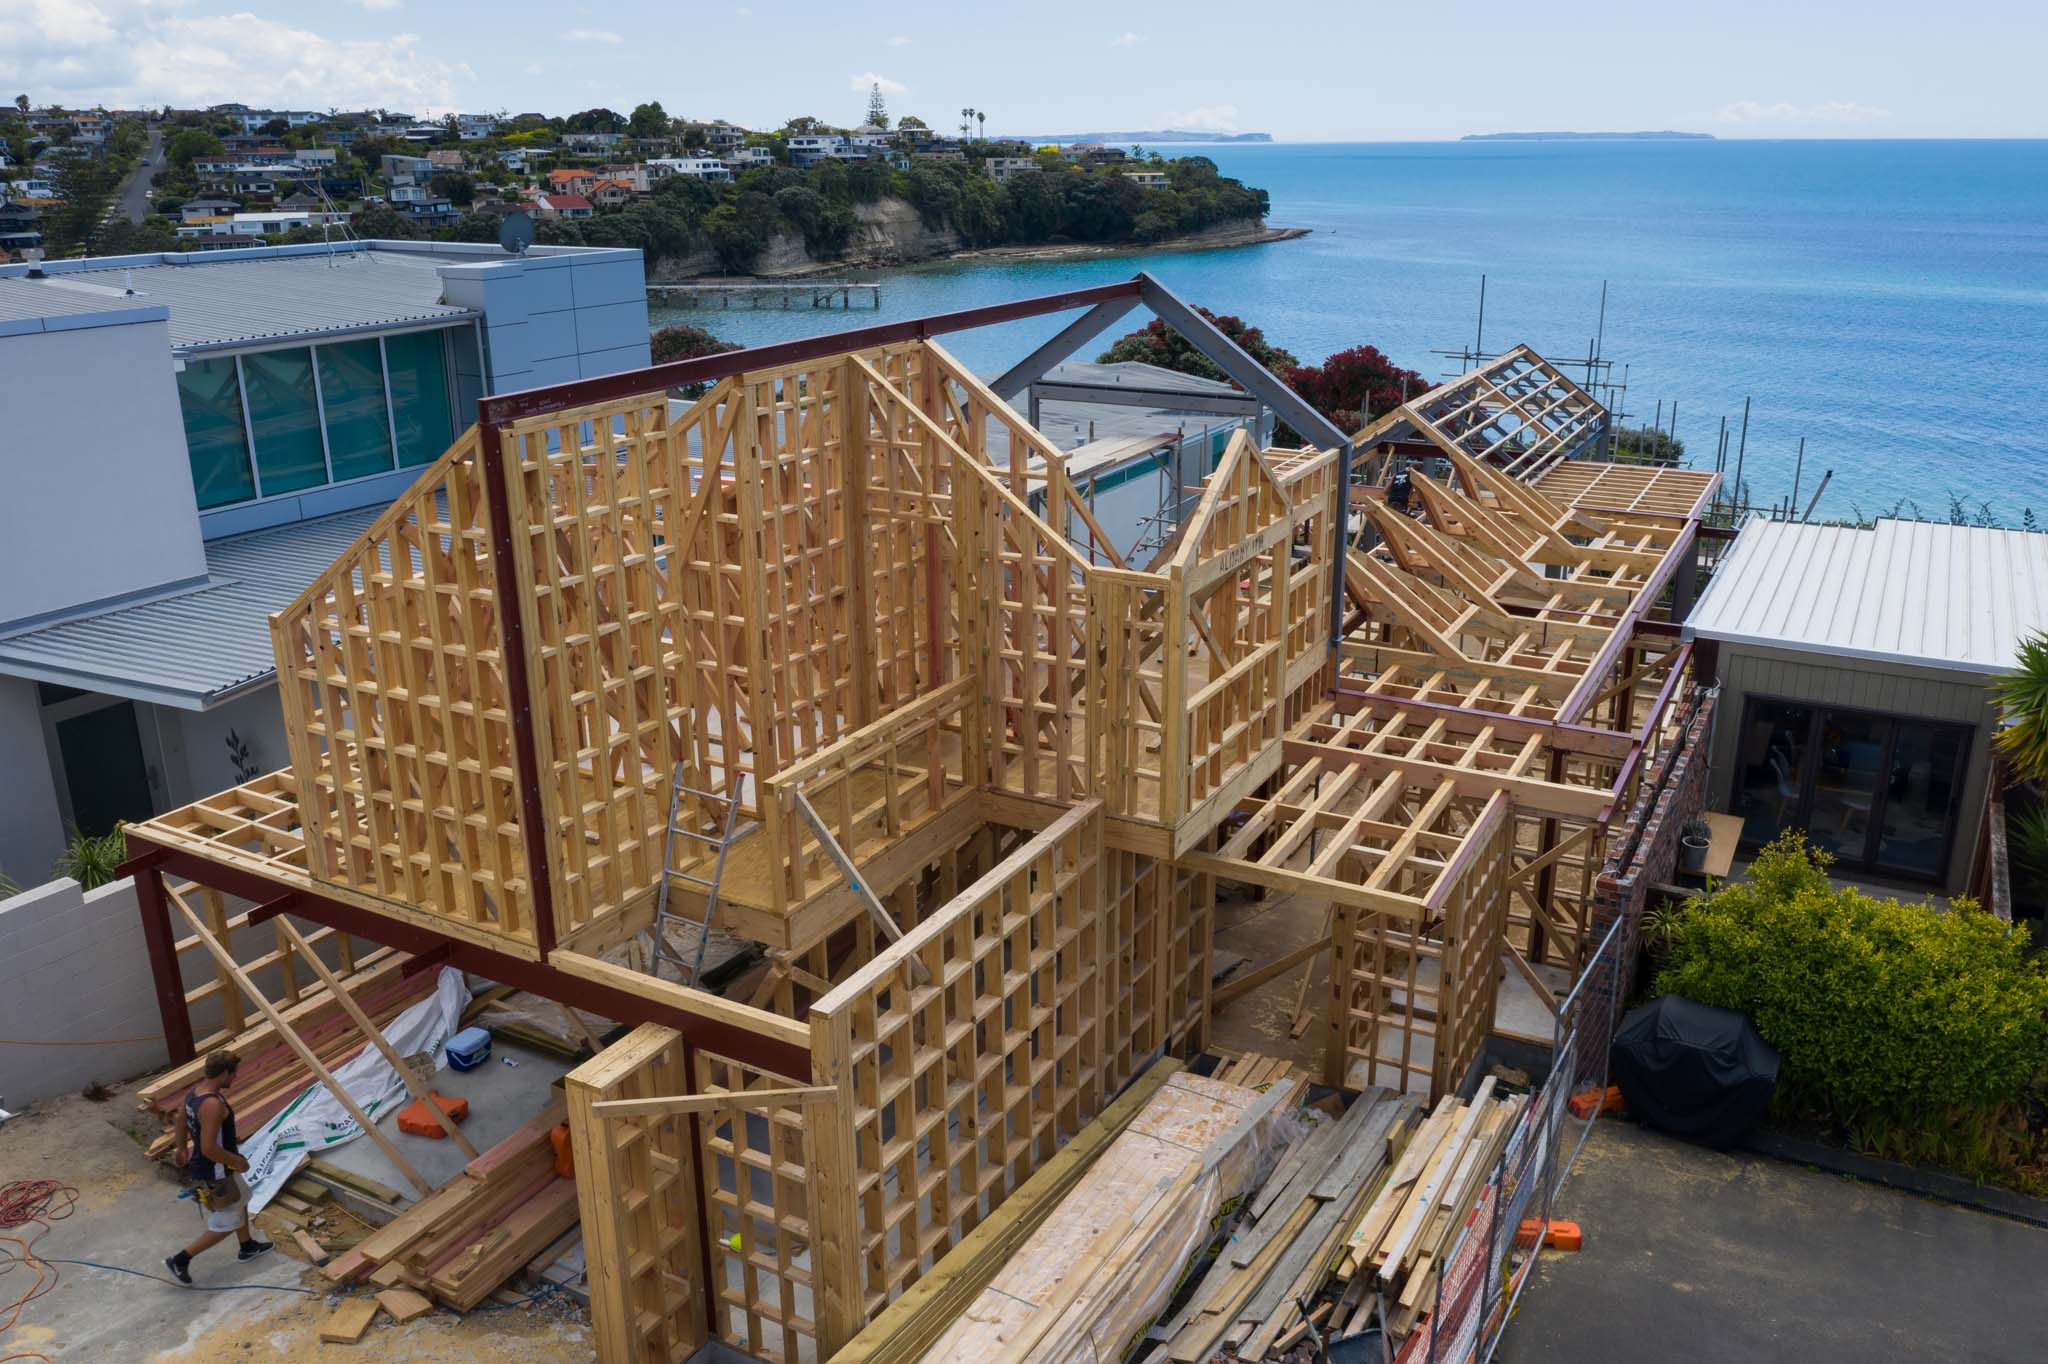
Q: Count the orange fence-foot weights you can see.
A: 2